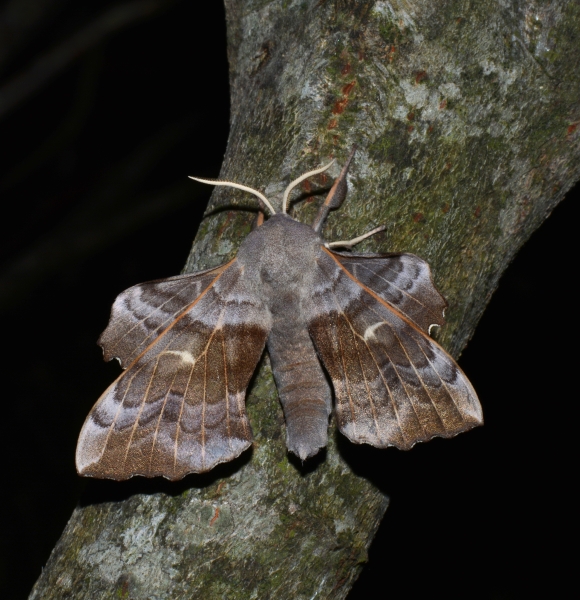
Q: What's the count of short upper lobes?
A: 2